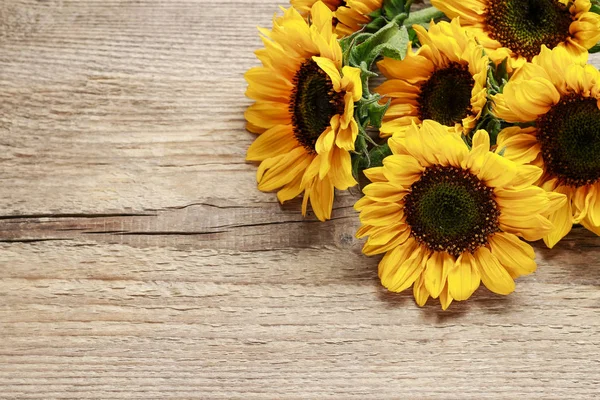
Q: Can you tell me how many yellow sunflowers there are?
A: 6